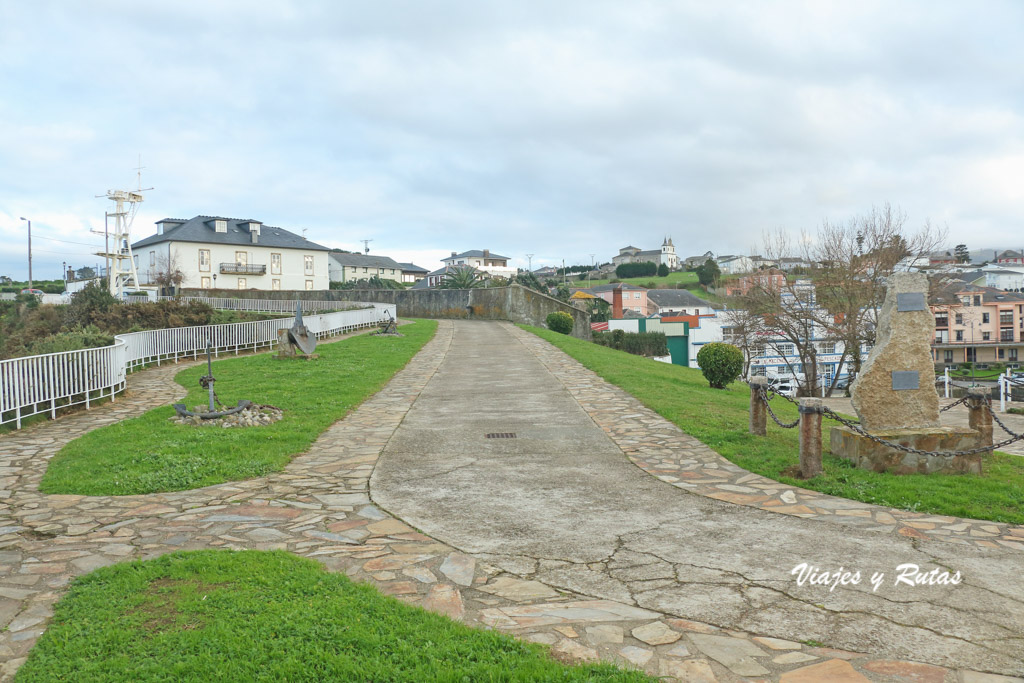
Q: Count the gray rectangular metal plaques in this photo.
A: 2